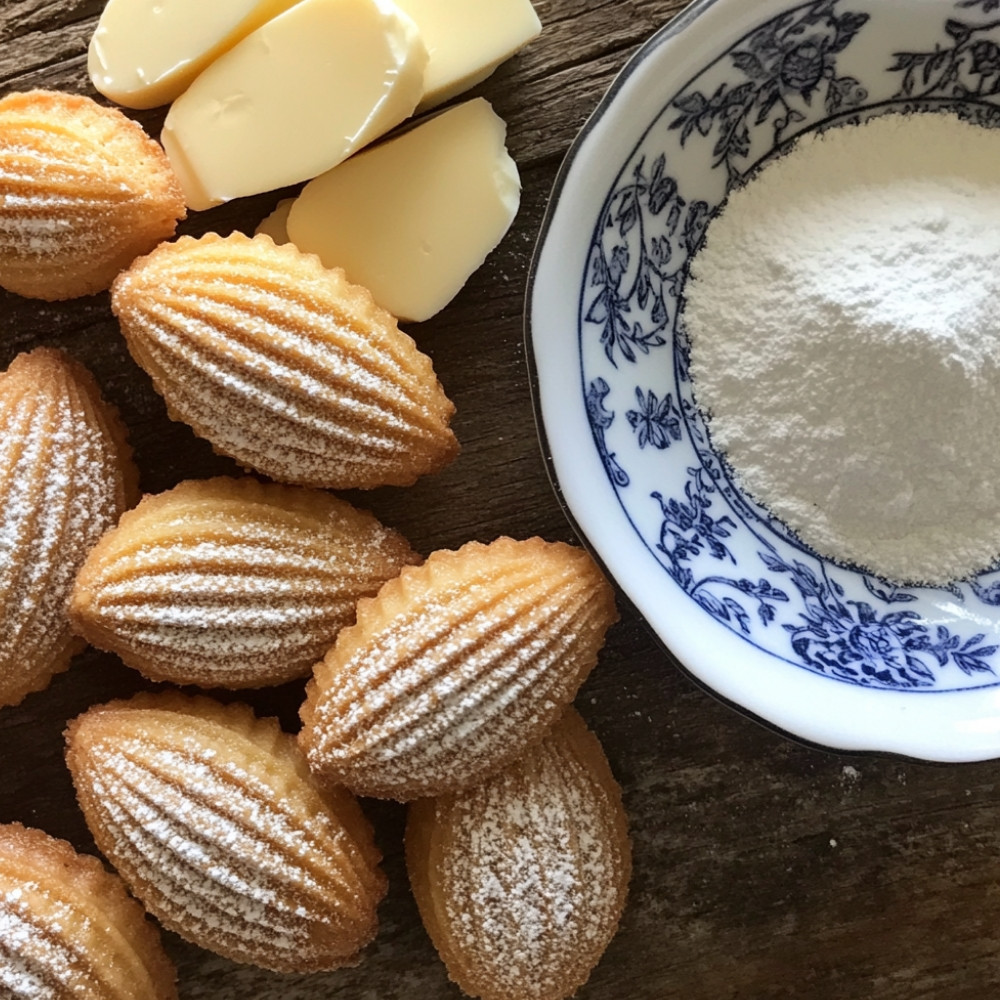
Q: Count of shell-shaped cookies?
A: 8